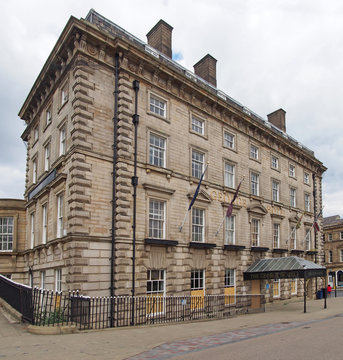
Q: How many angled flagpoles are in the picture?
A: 4